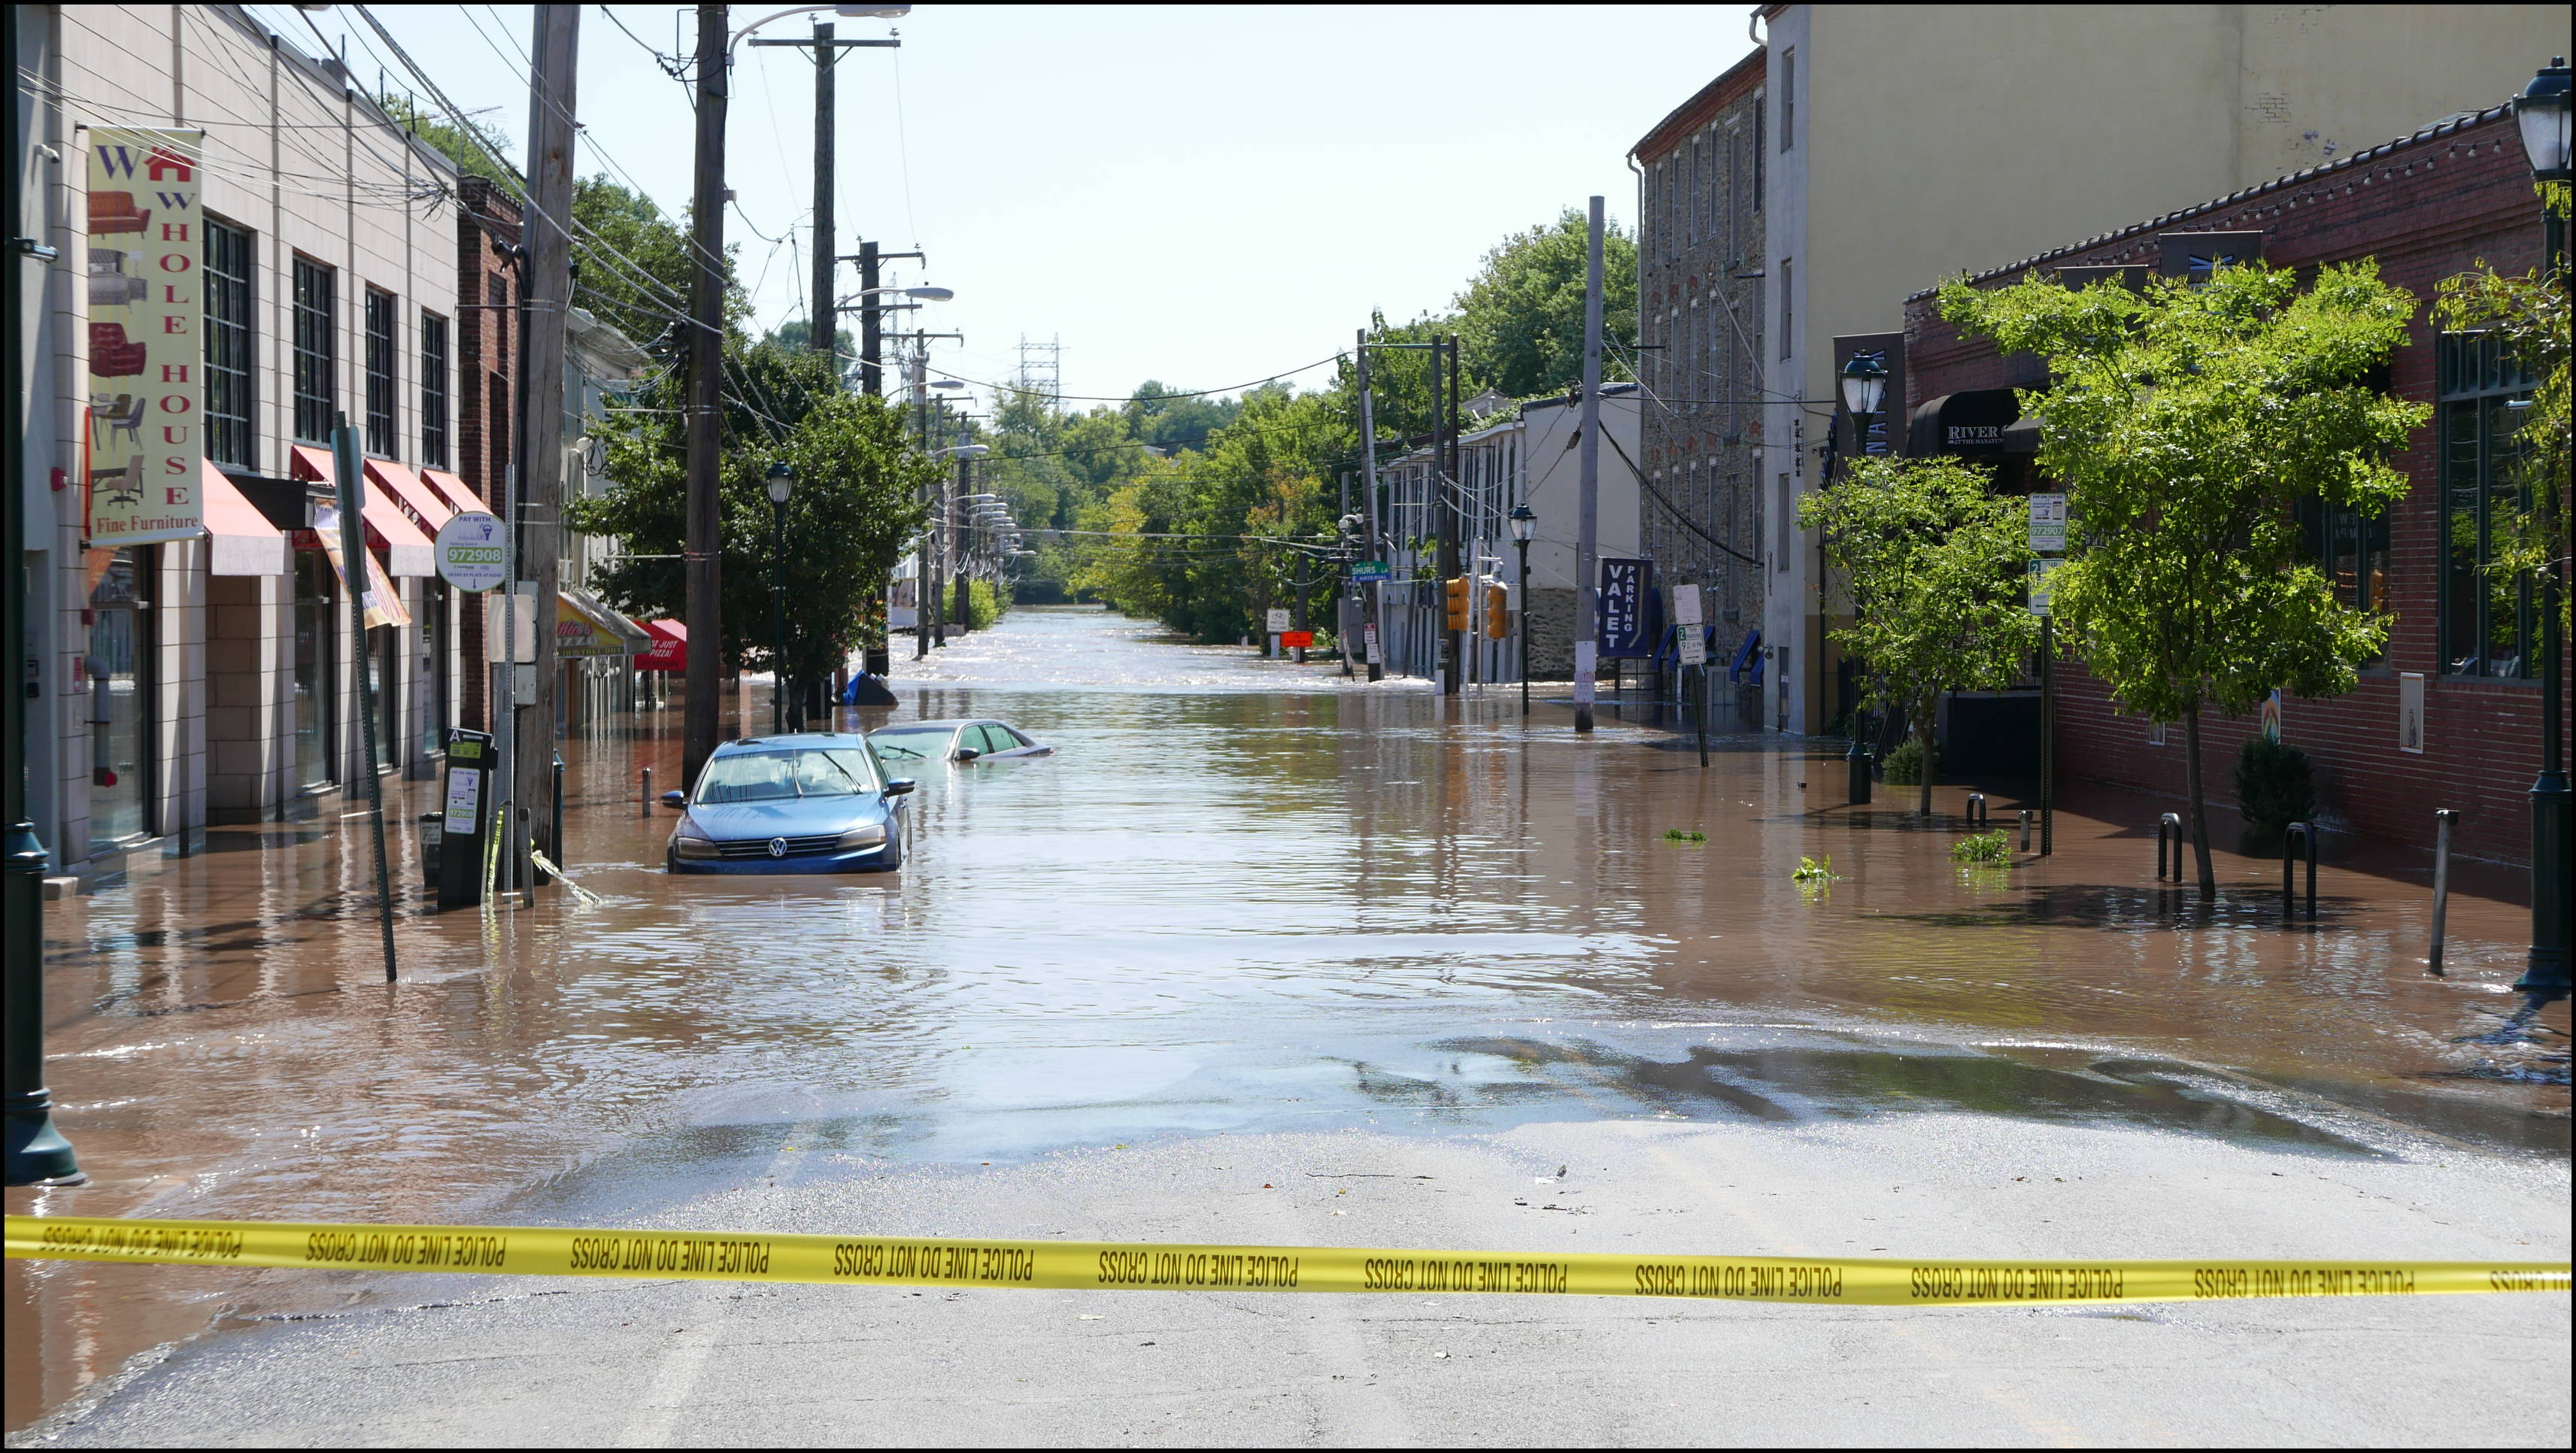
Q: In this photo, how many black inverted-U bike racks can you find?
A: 3